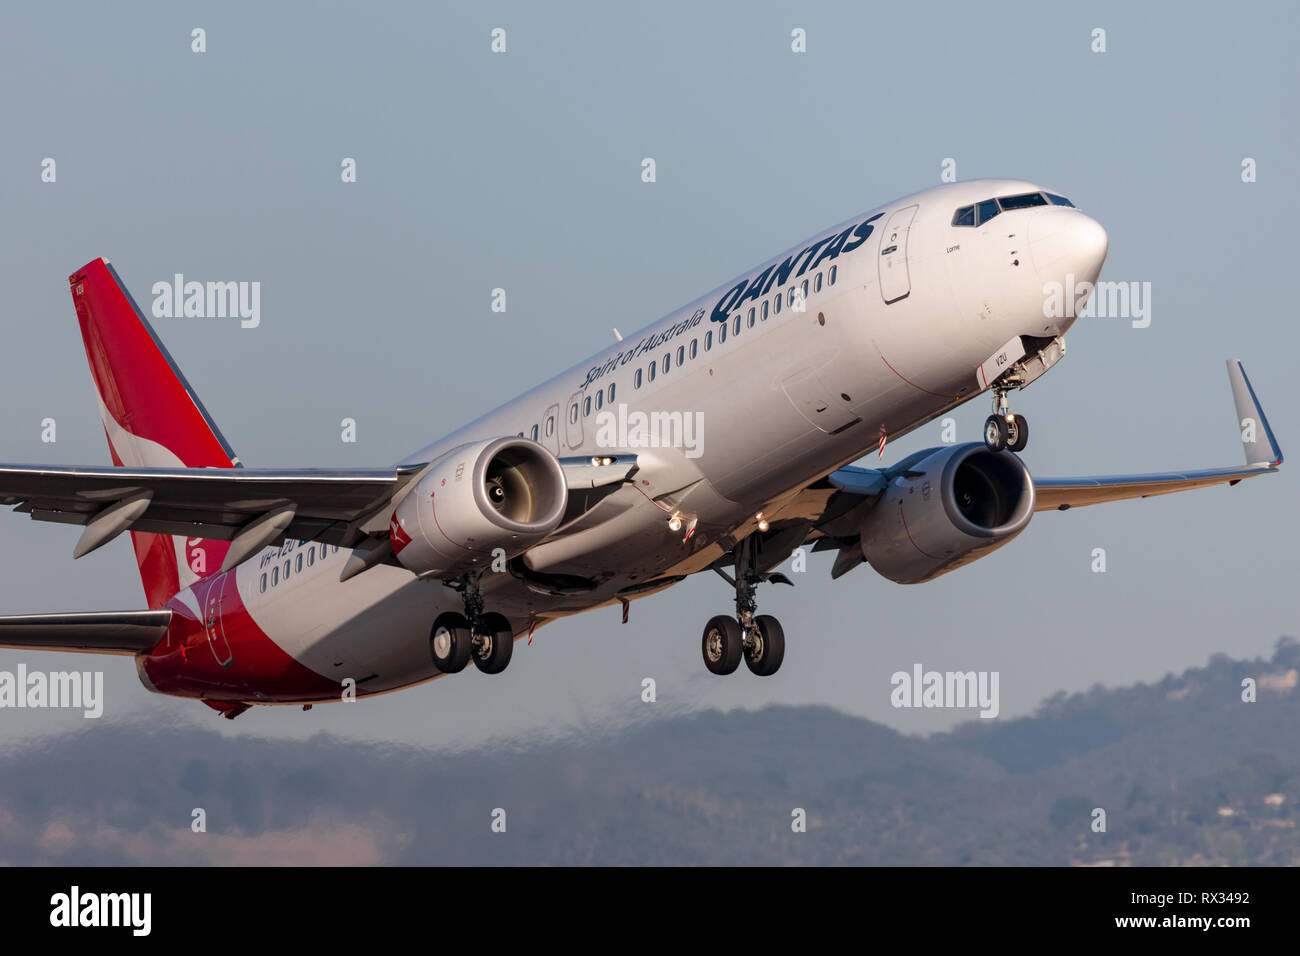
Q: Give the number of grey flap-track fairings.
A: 4